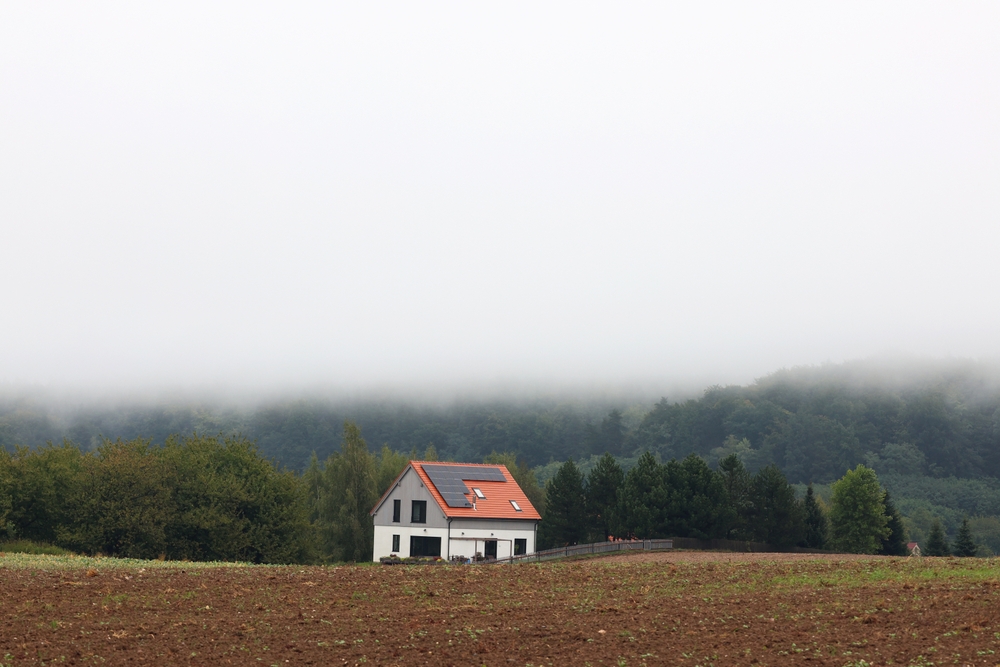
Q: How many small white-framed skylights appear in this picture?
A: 2